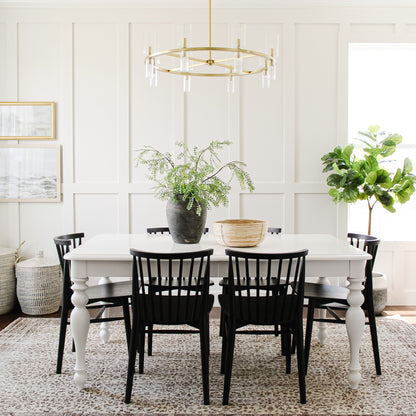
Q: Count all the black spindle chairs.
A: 6